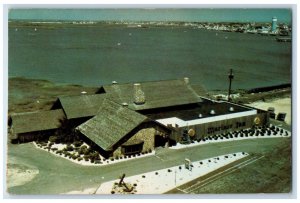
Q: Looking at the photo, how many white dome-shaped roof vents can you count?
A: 3